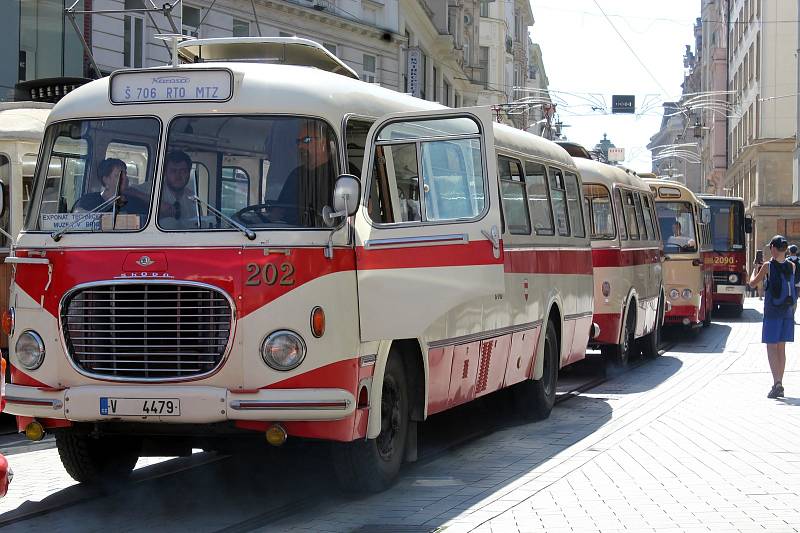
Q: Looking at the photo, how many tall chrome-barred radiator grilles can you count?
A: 1